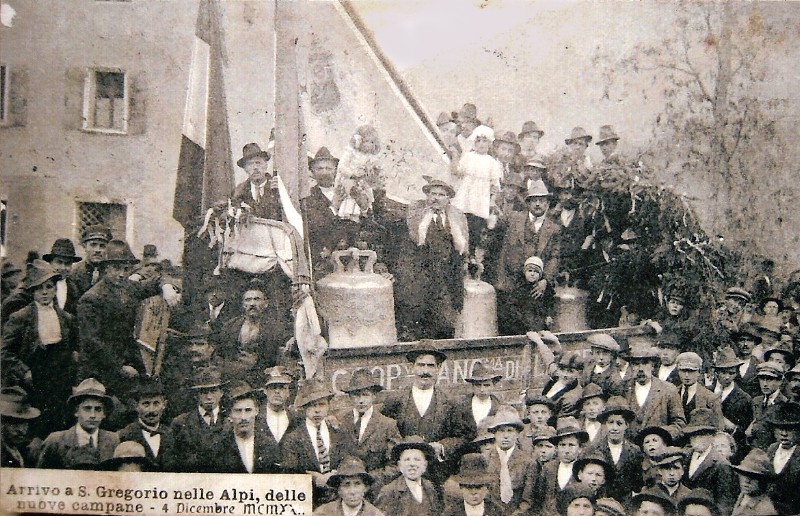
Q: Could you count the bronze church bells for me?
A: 3